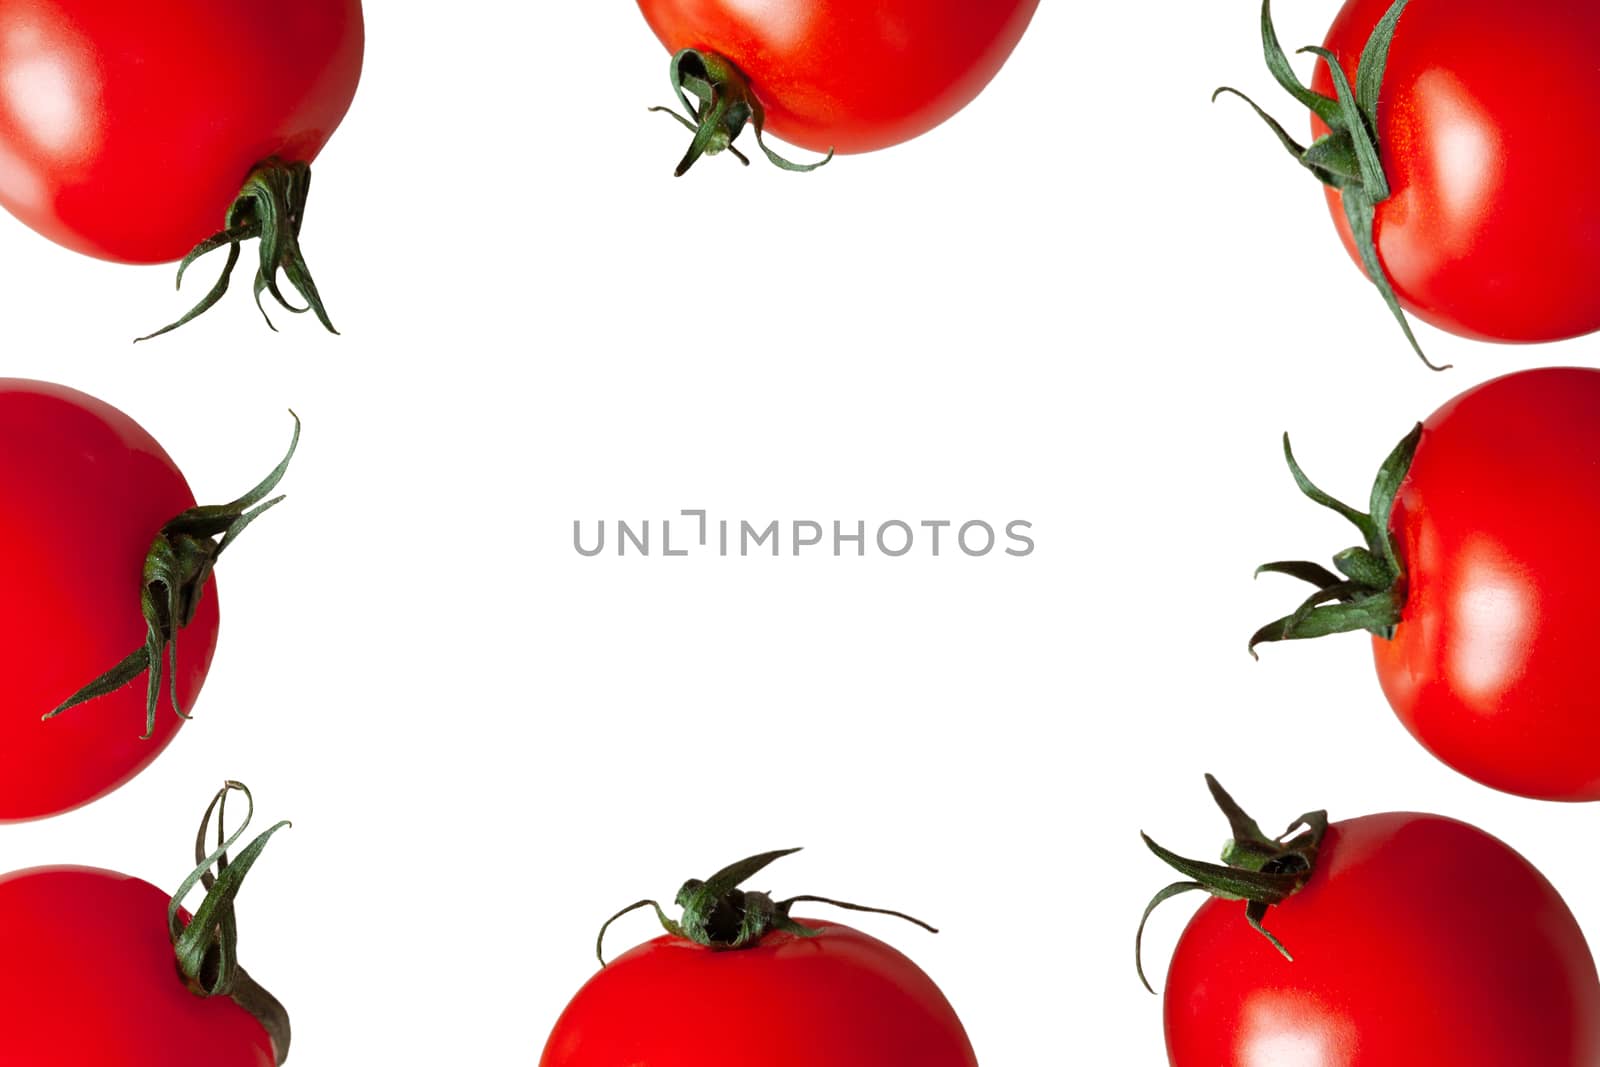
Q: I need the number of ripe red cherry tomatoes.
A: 8